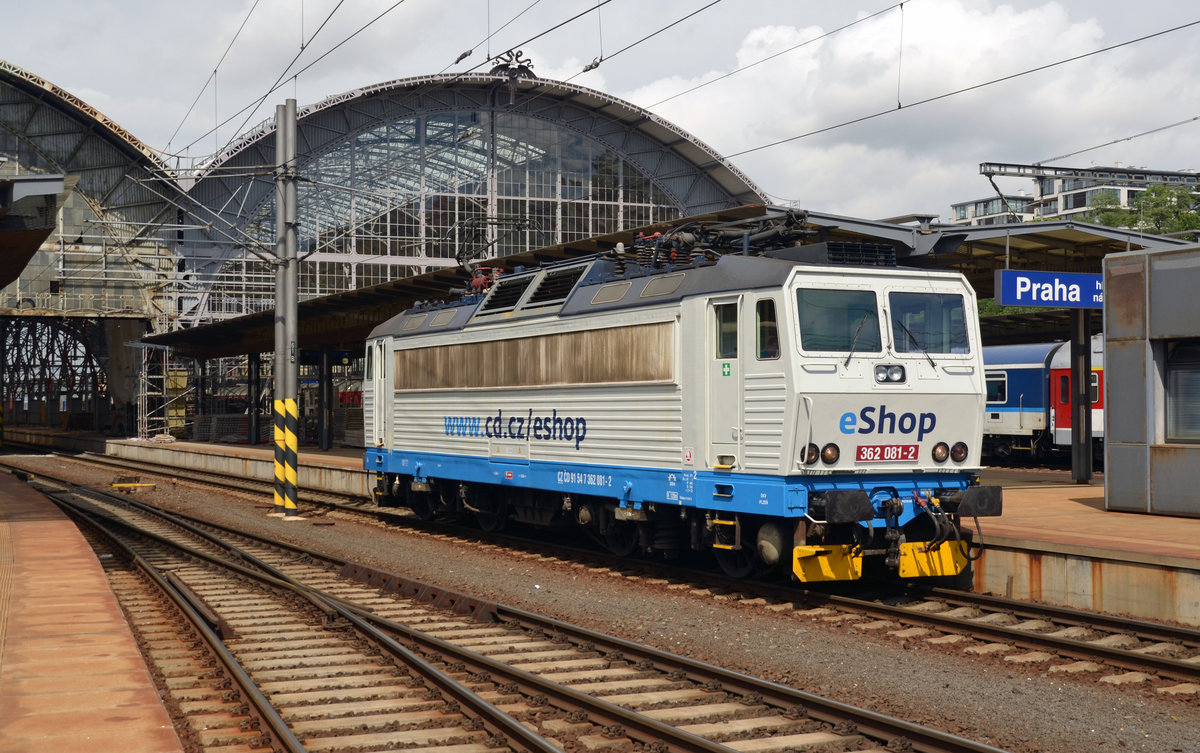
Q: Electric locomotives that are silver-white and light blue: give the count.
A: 1